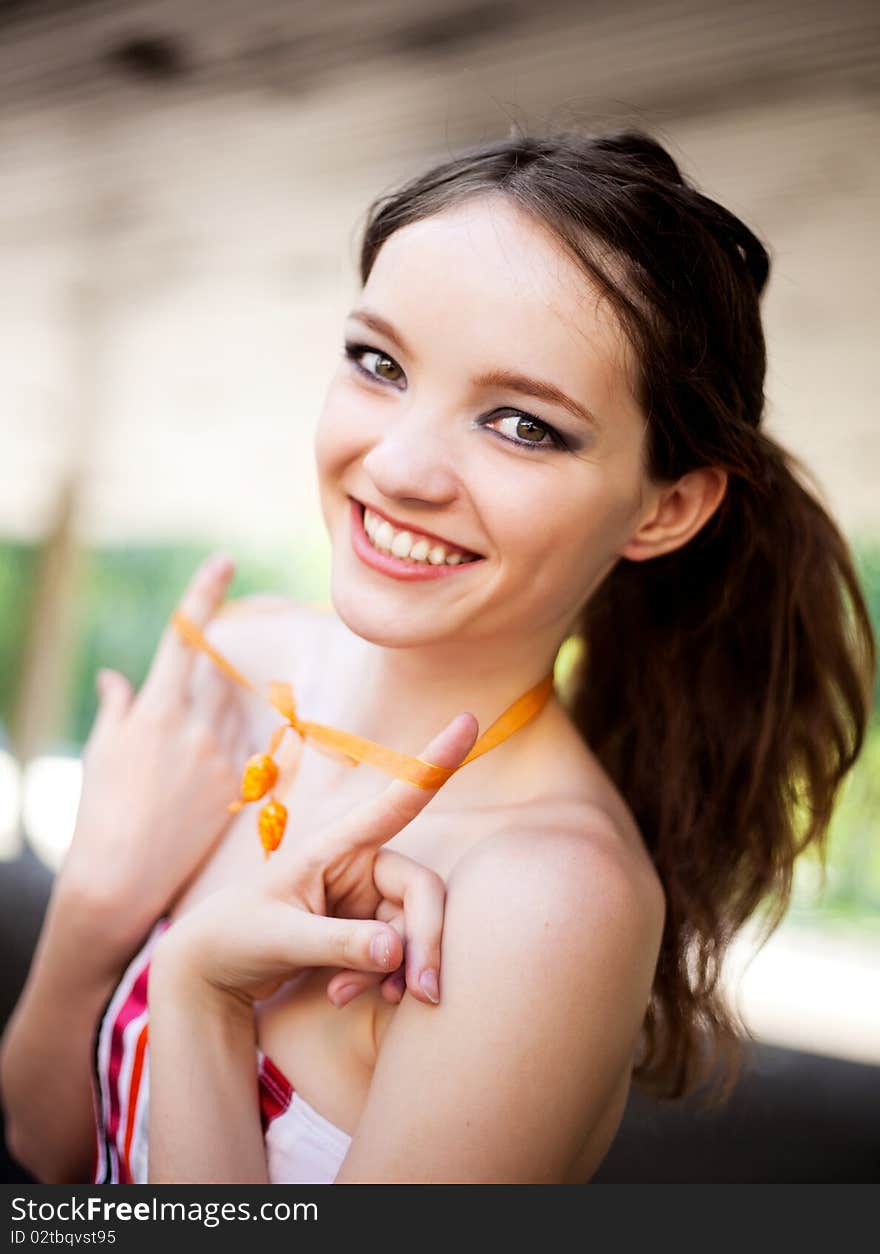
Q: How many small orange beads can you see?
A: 2